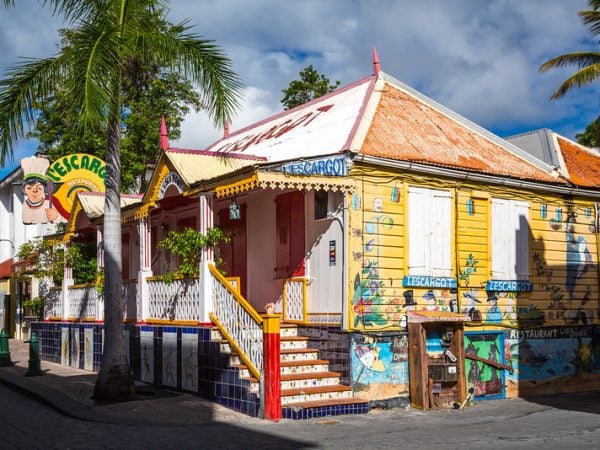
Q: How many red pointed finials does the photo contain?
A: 3